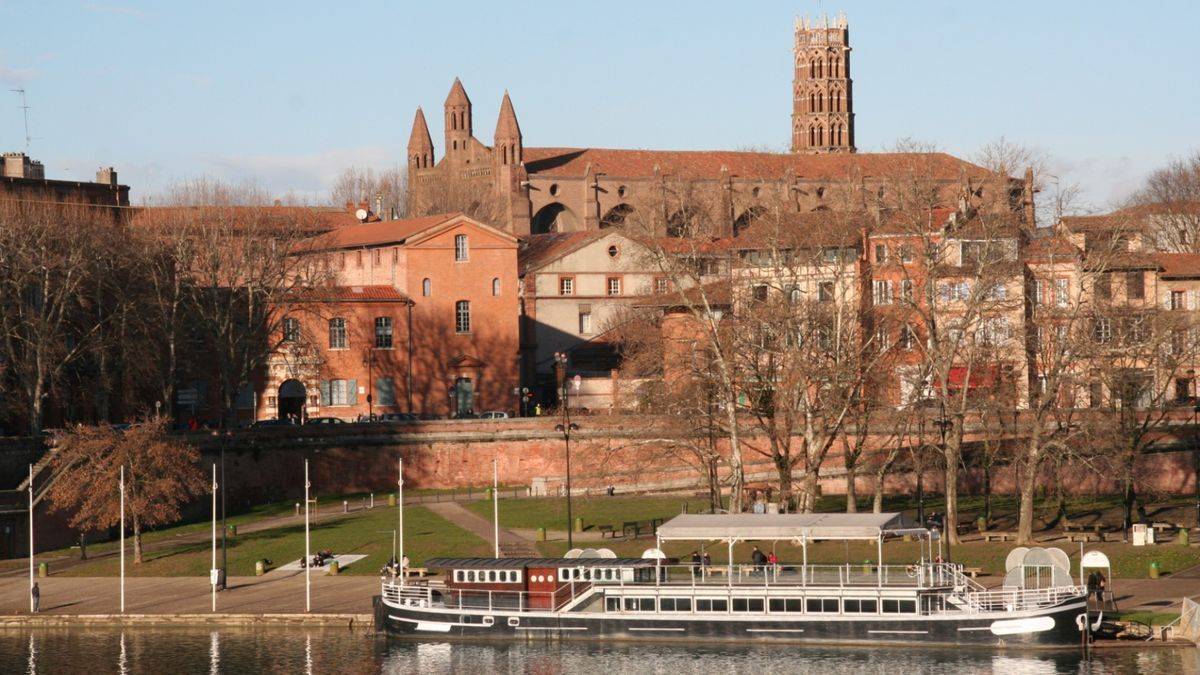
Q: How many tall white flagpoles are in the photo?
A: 6